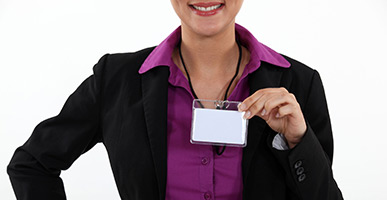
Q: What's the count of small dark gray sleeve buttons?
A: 3